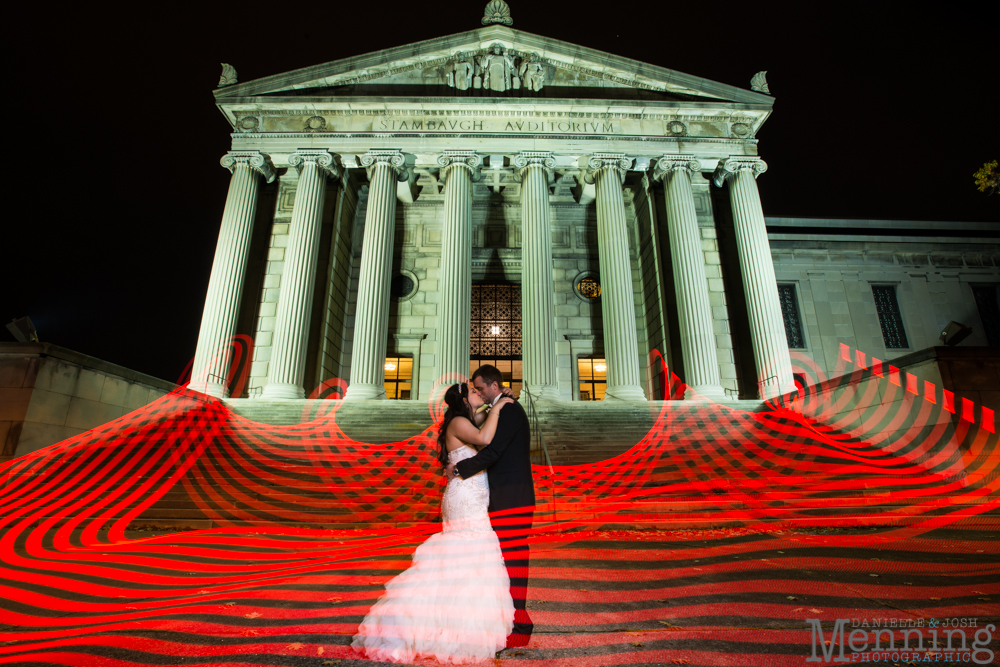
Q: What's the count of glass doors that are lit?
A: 3